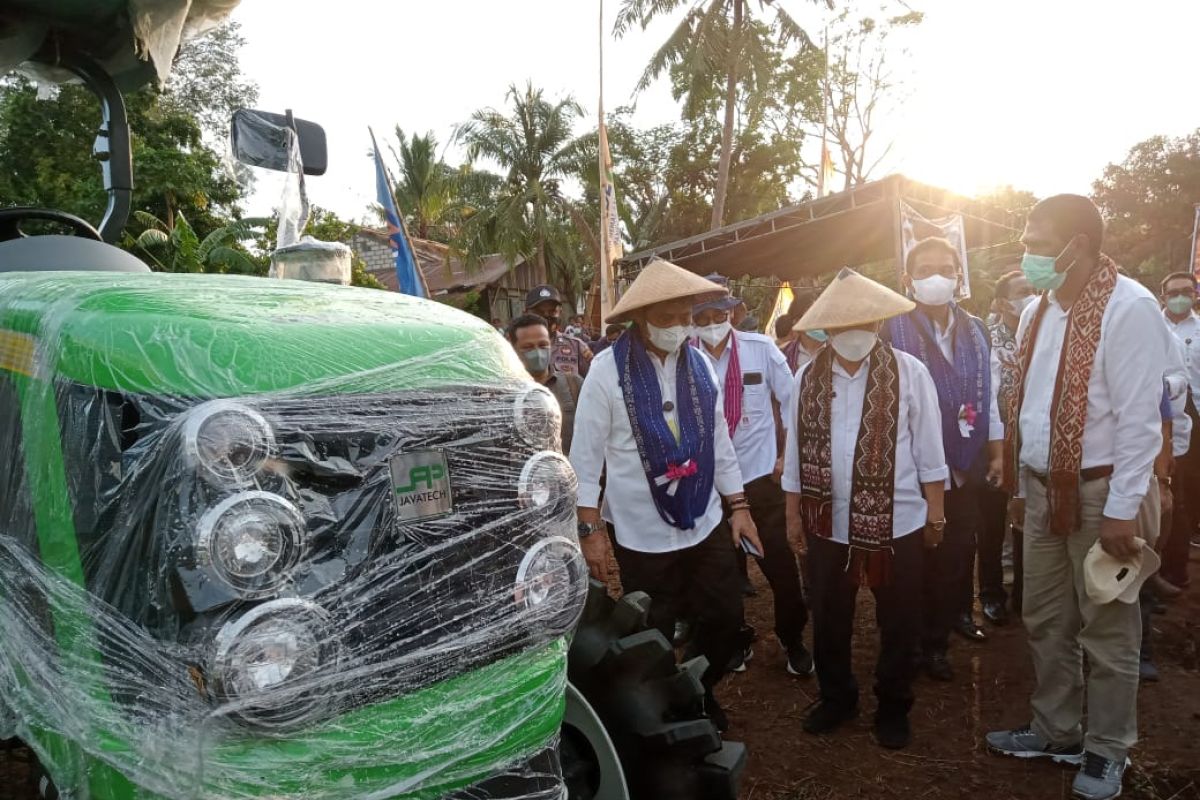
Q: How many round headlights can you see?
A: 6